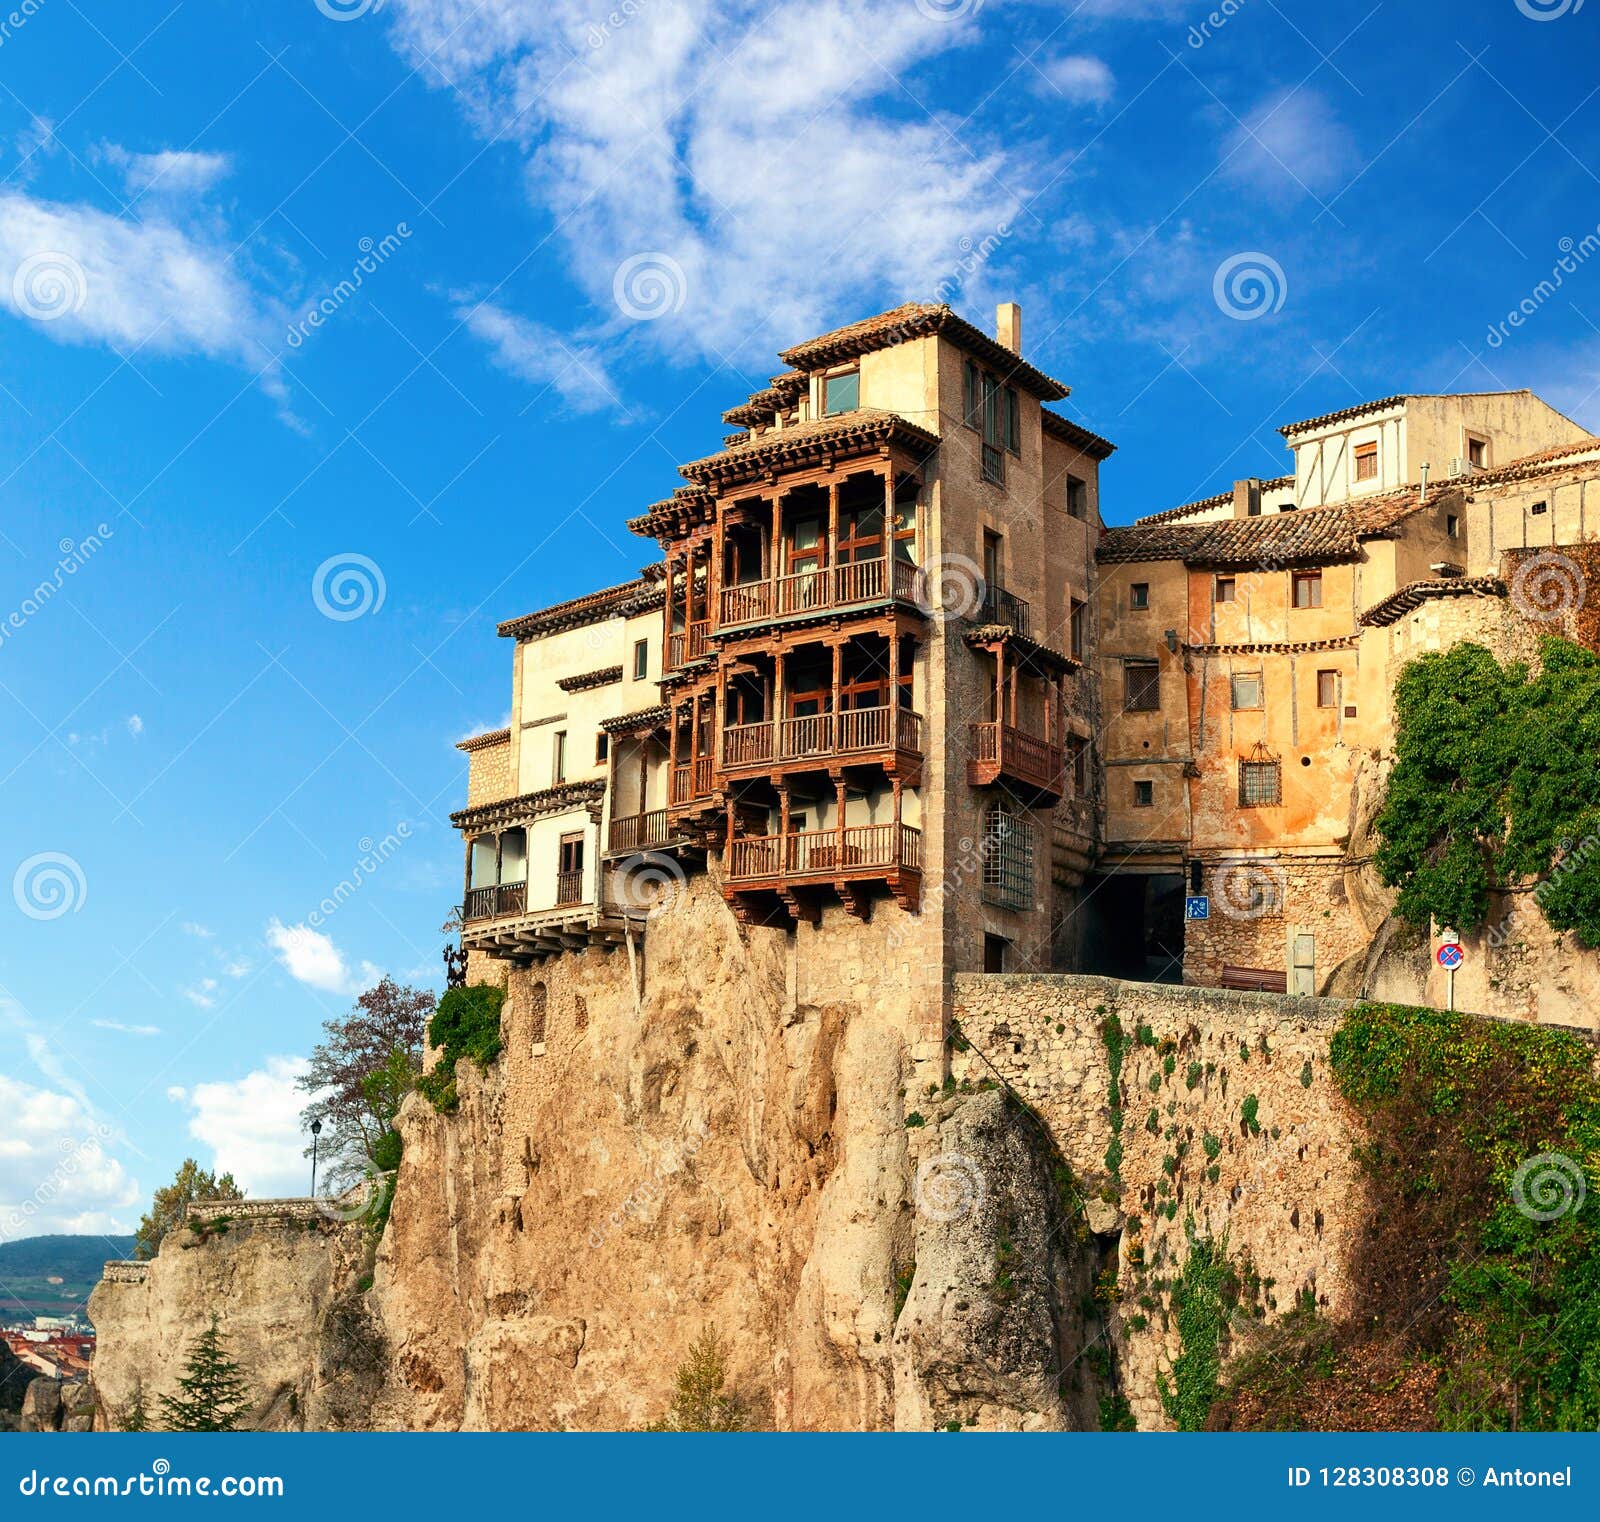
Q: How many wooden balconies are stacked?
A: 3